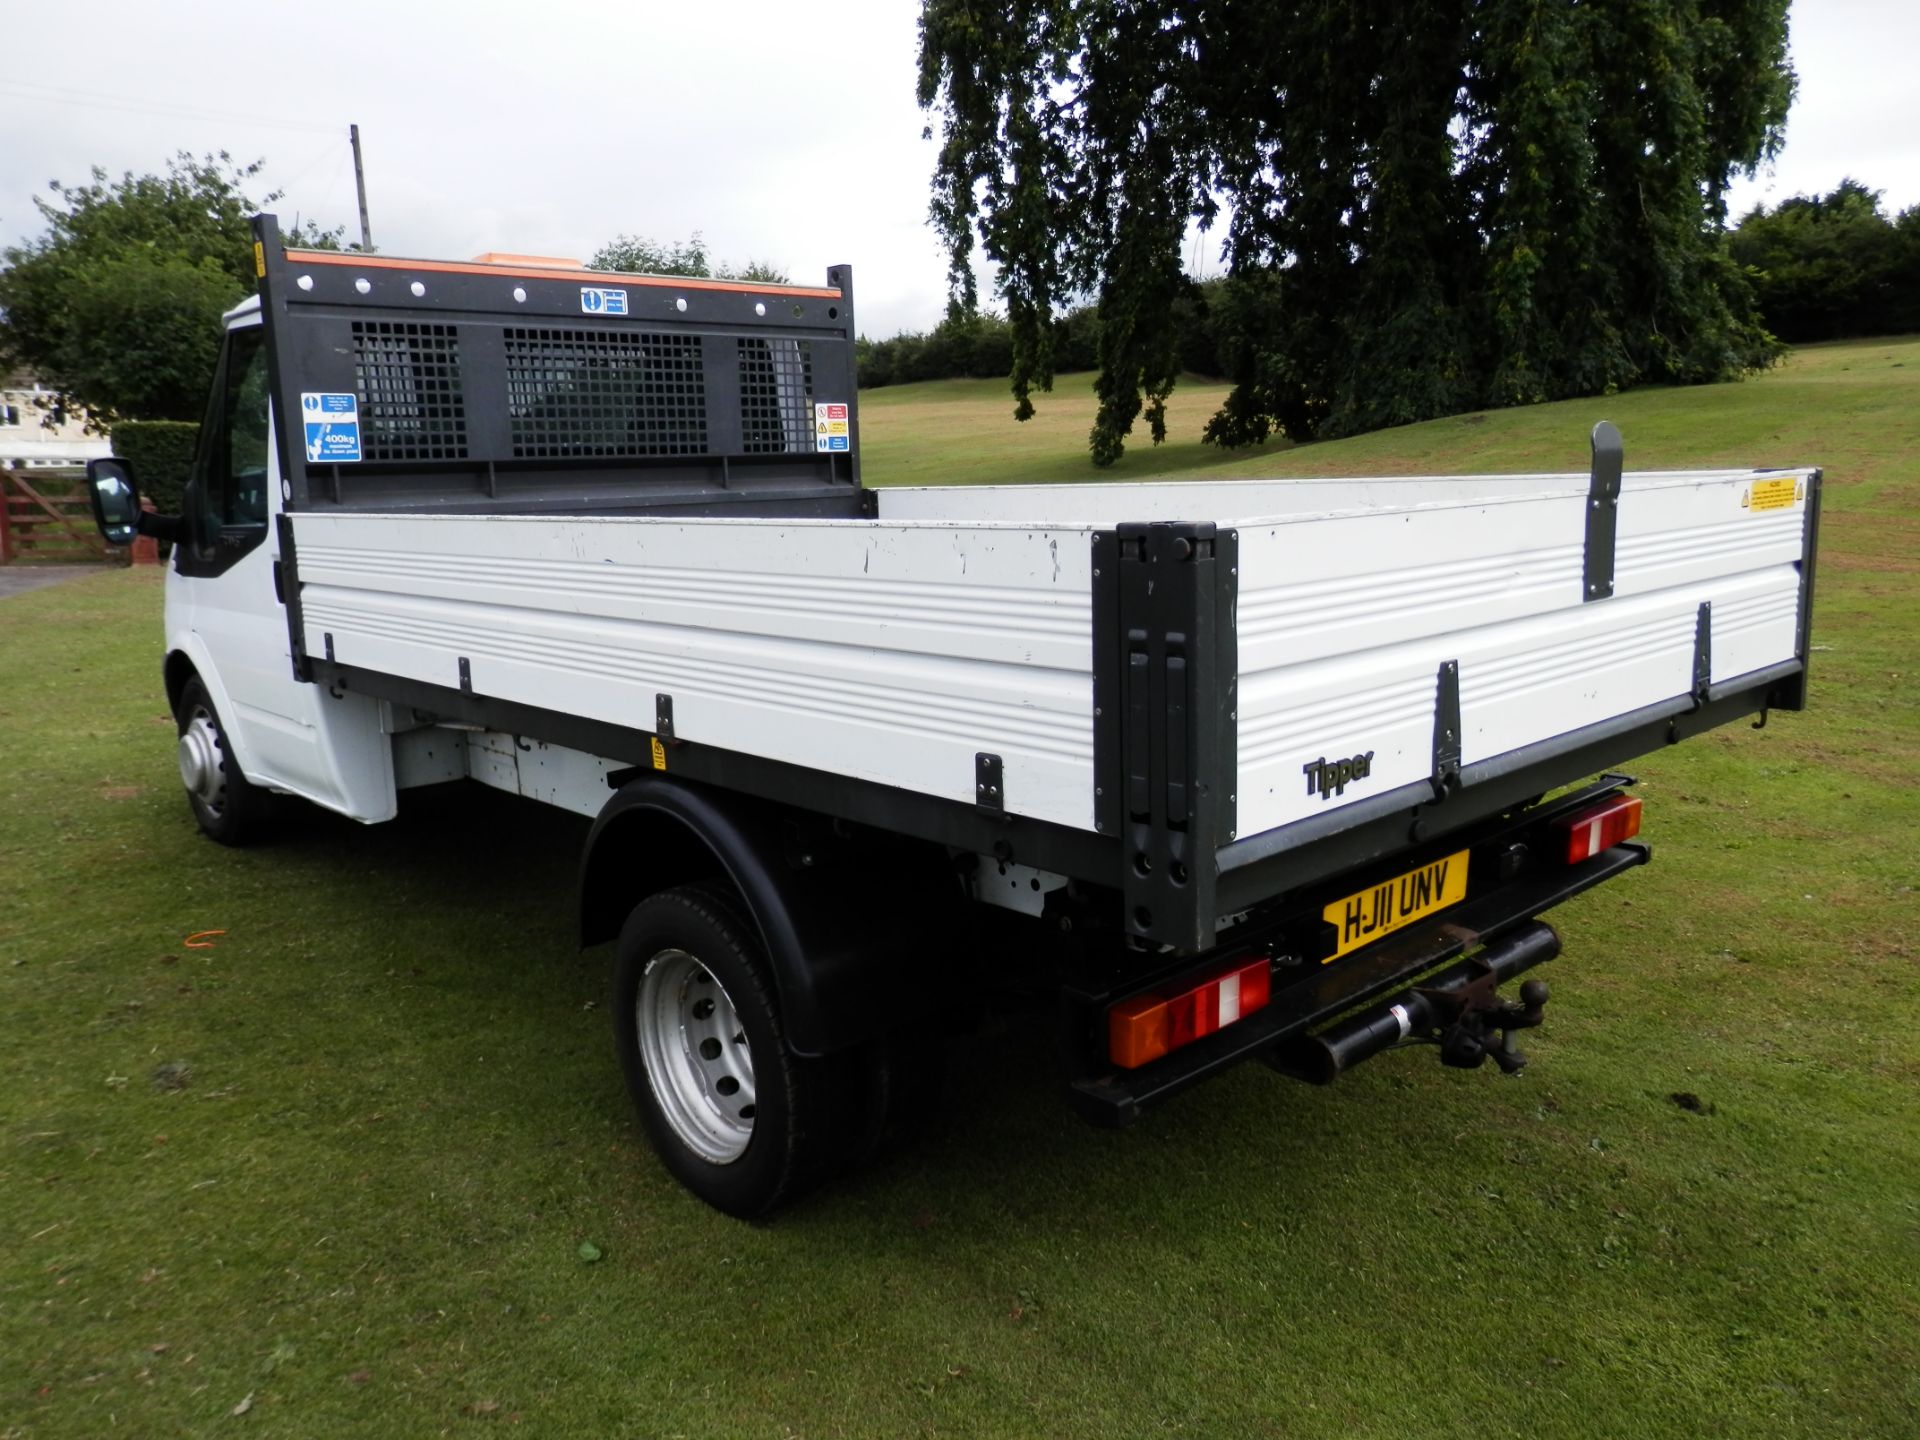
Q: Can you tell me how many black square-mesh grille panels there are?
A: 3